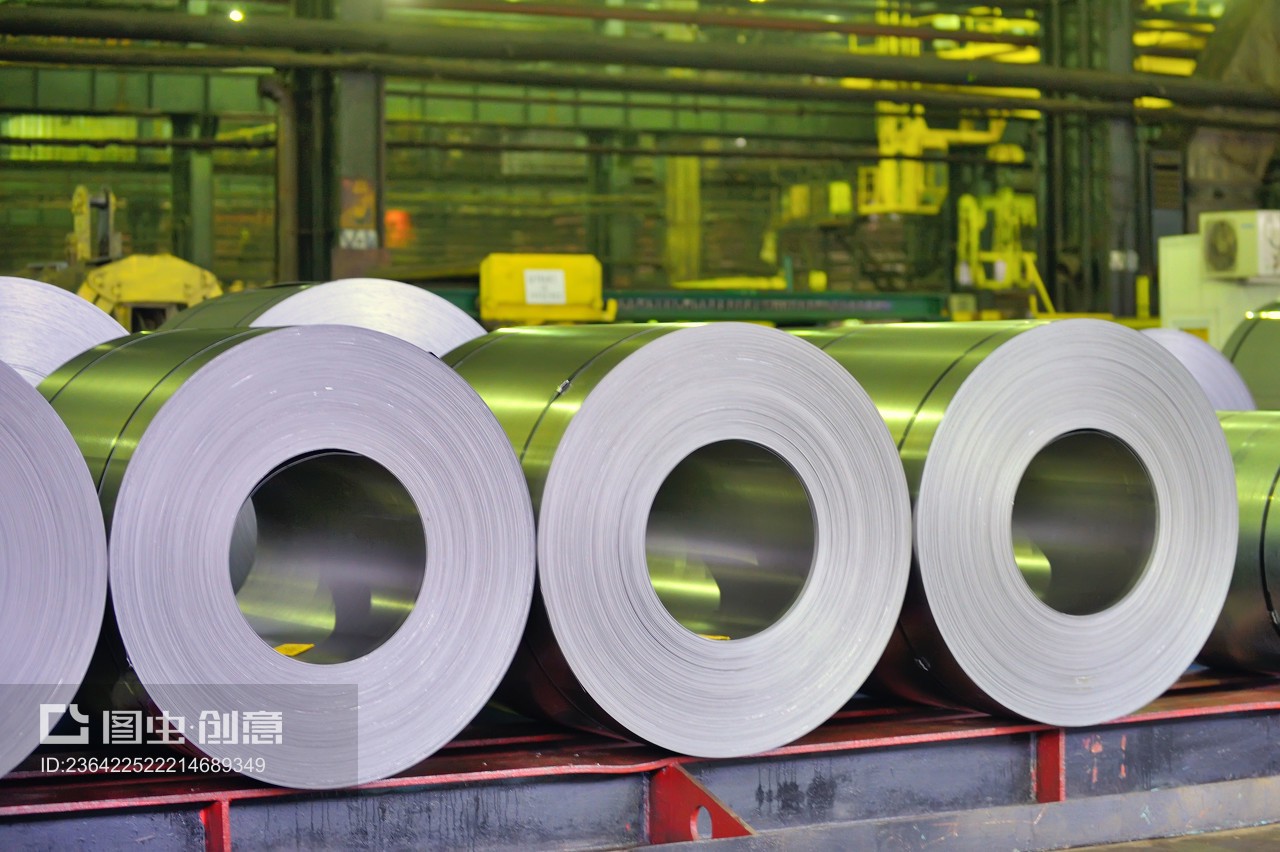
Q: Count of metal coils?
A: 9